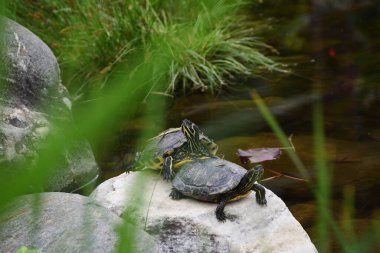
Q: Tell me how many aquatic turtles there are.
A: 2